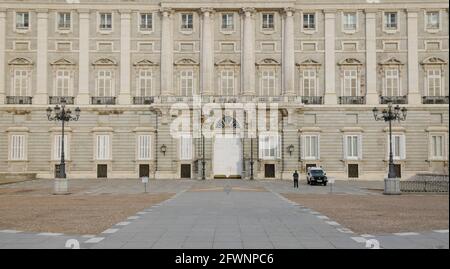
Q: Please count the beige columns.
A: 11